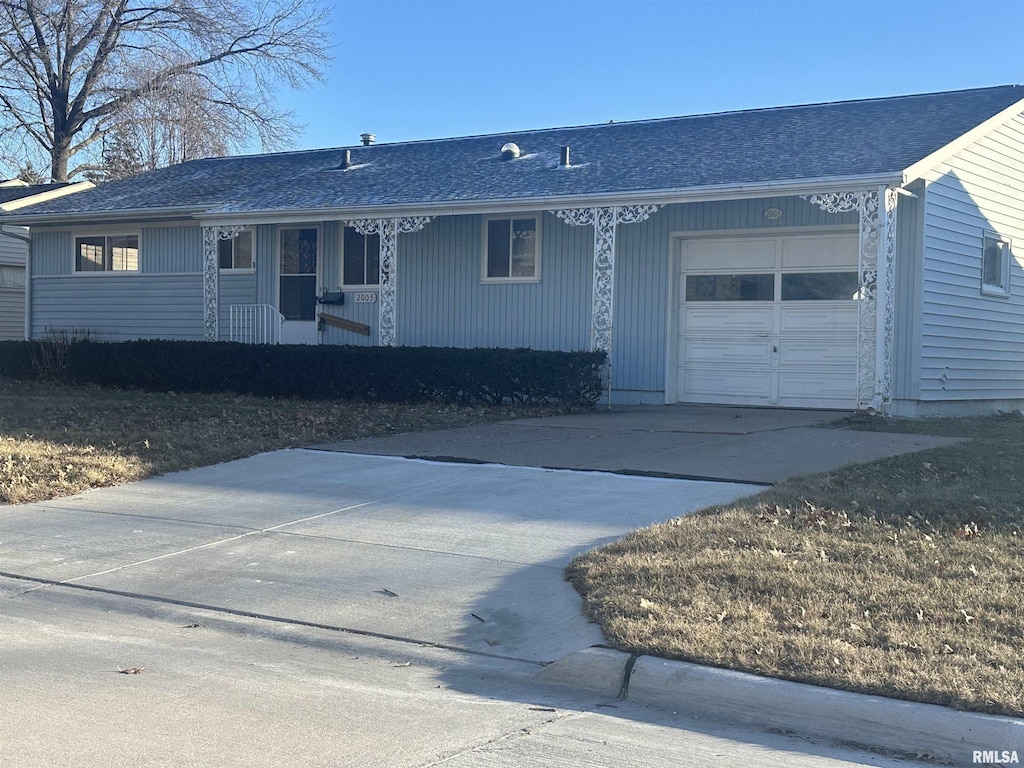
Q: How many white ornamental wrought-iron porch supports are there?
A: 4